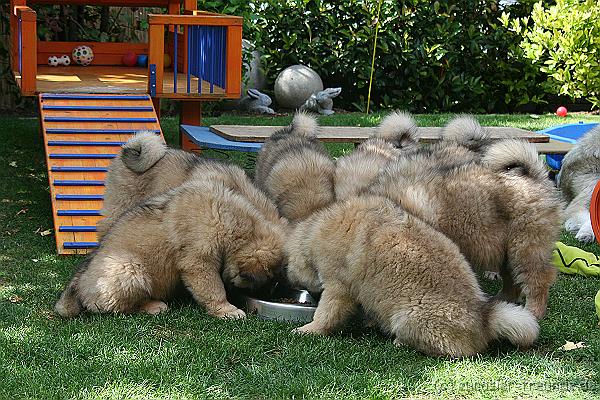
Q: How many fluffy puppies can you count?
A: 7